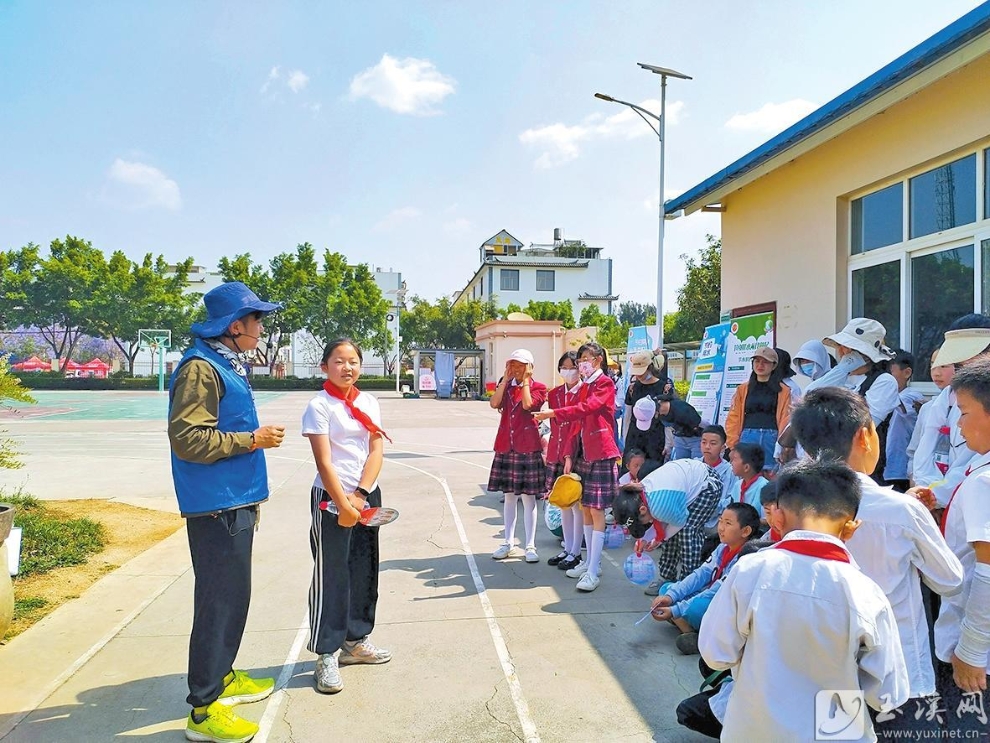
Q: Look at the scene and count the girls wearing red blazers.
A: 3